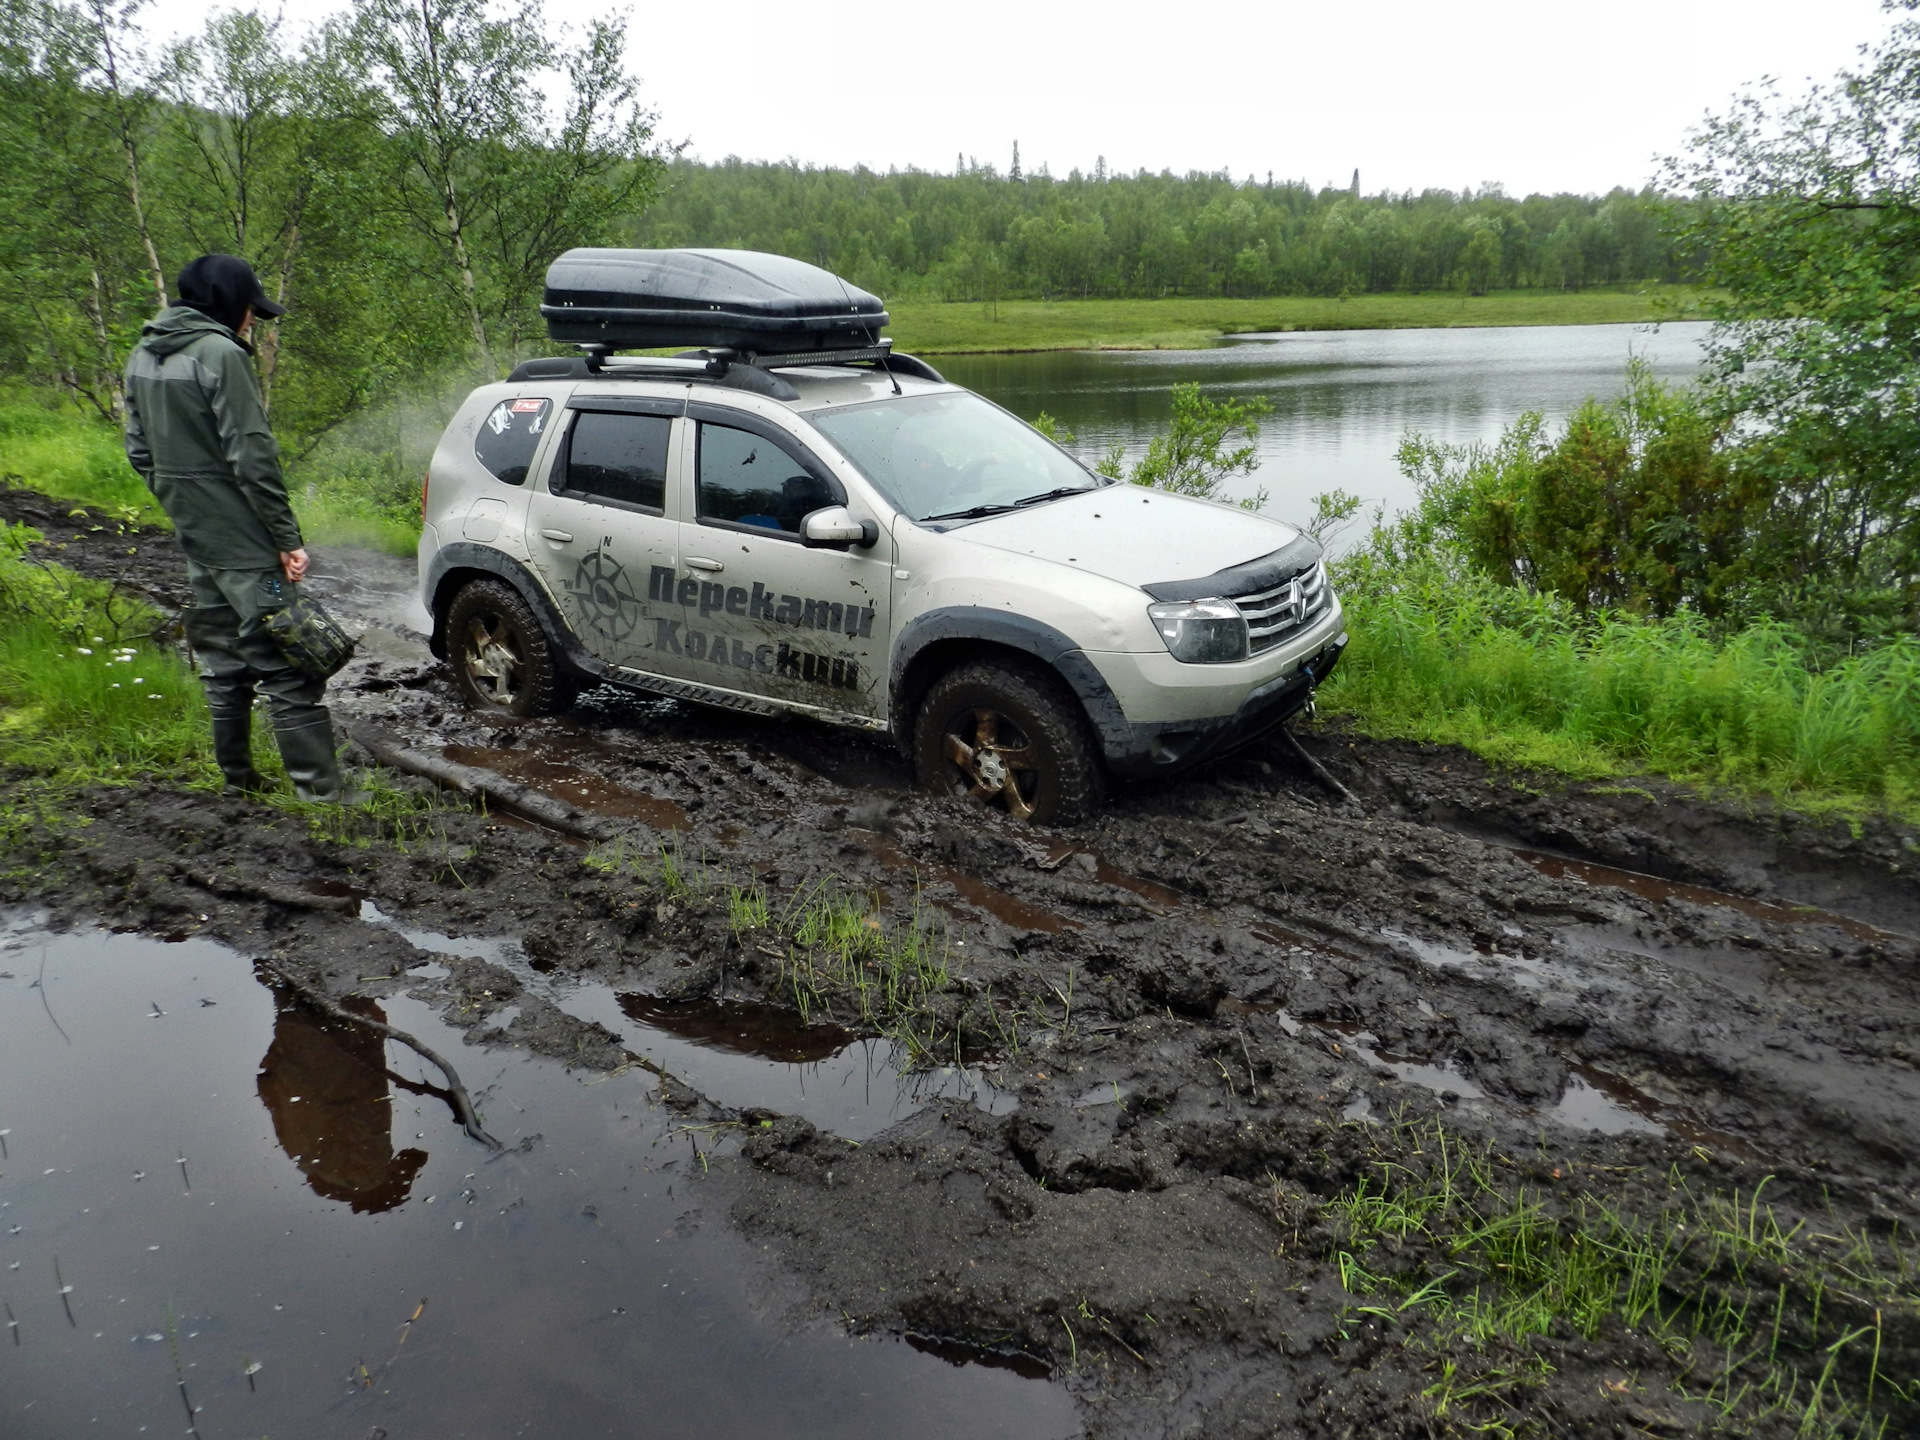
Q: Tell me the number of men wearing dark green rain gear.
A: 1